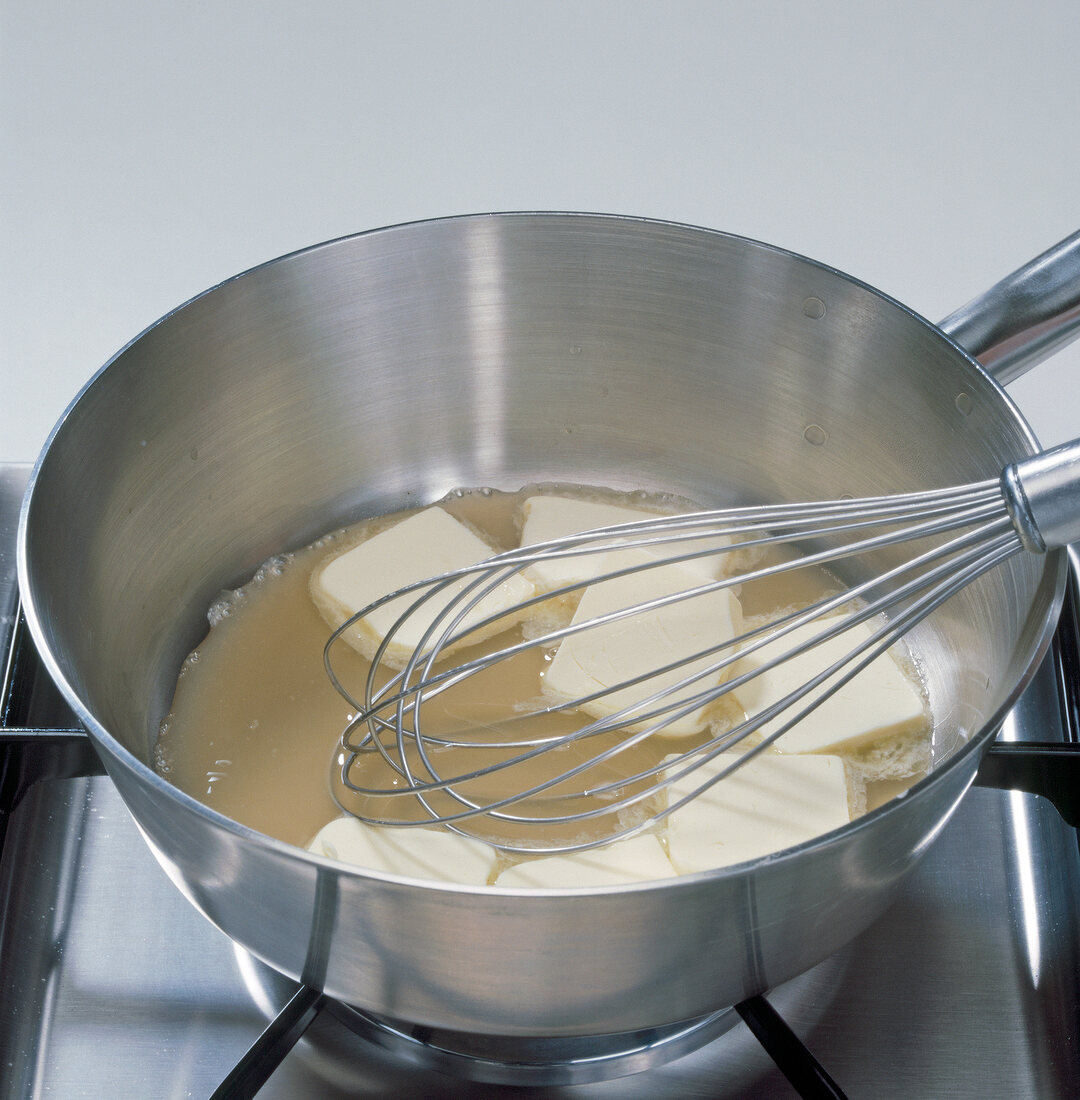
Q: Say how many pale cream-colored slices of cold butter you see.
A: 7